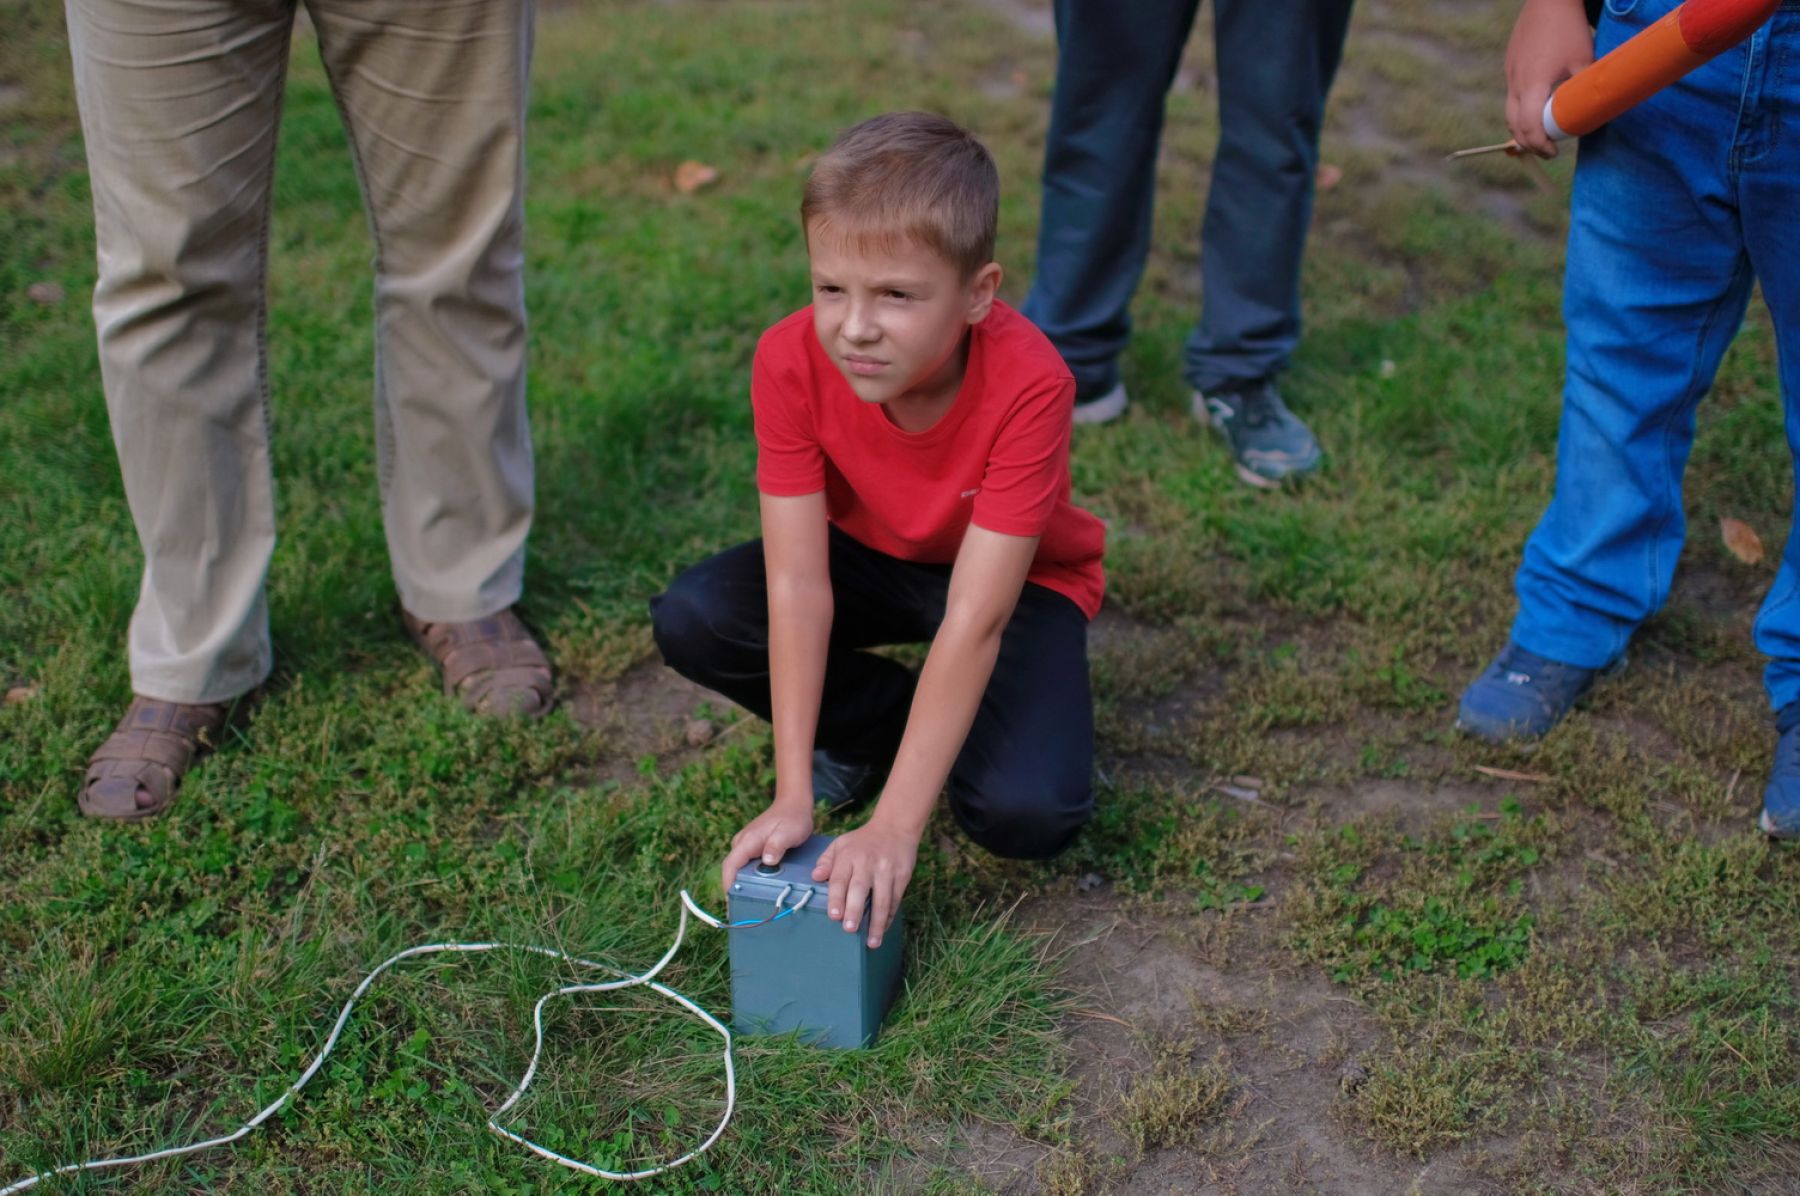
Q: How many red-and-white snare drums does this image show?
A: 0